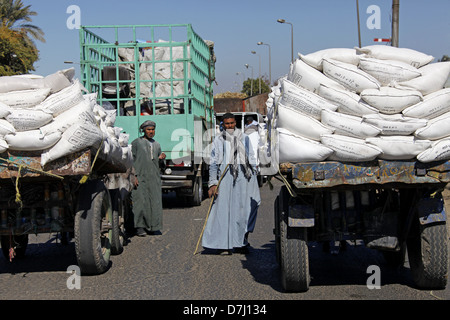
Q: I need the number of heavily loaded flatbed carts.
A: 2